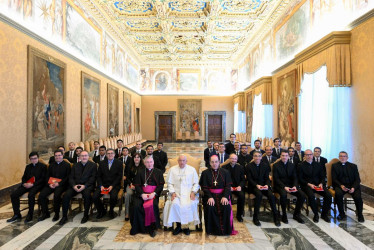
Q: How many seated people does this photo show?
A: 13